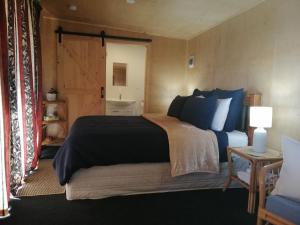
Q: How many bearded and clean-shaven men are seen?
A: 0